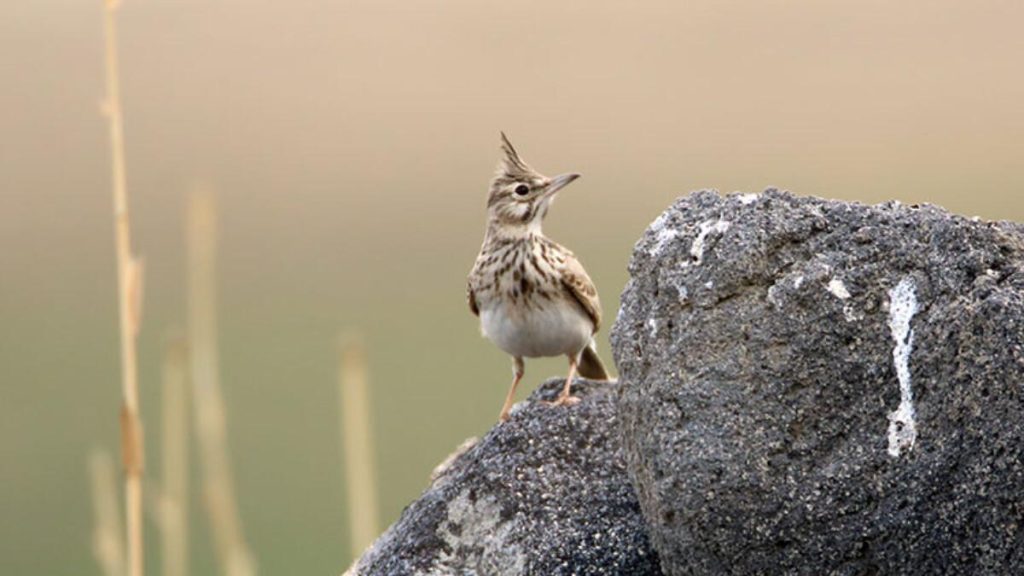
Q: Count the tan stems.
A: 5